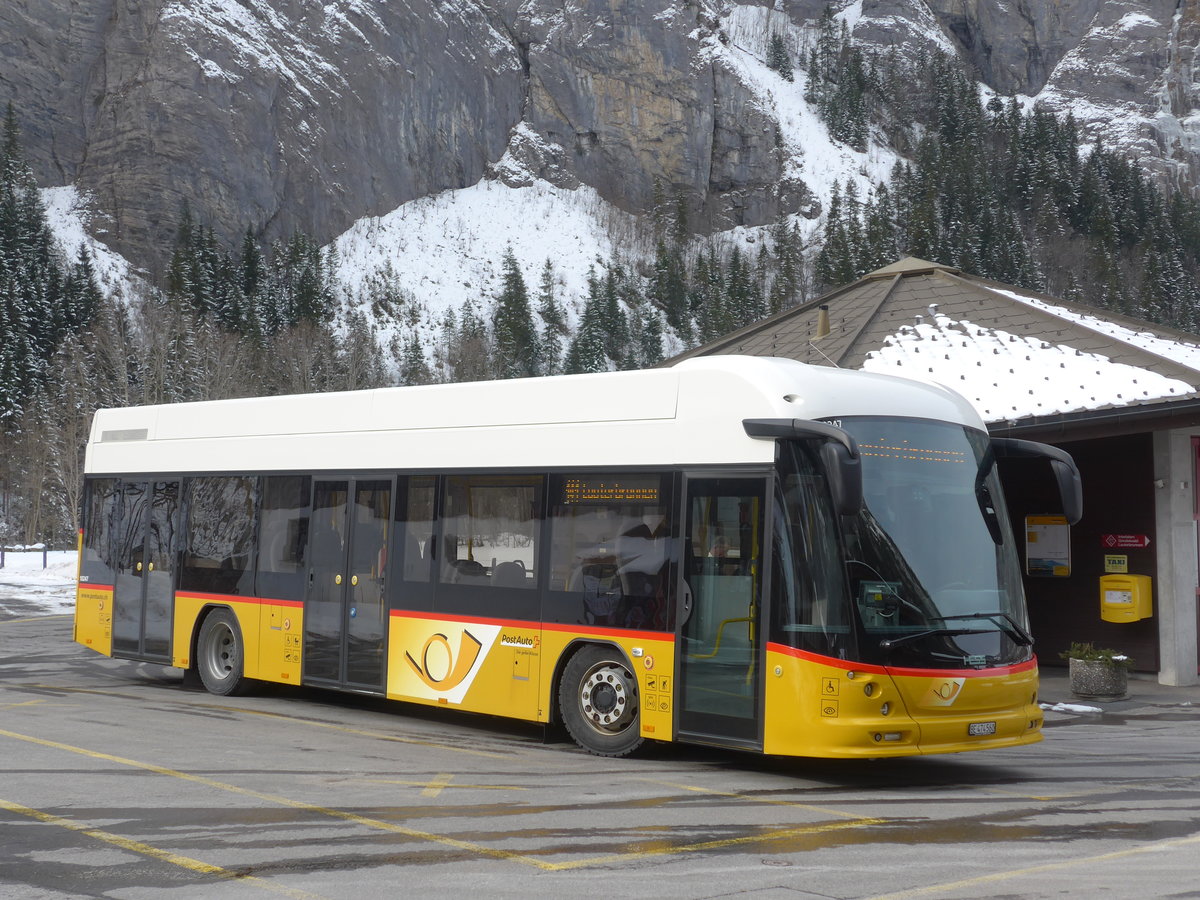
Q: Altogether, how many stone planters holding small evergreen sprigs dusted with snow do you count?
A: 1